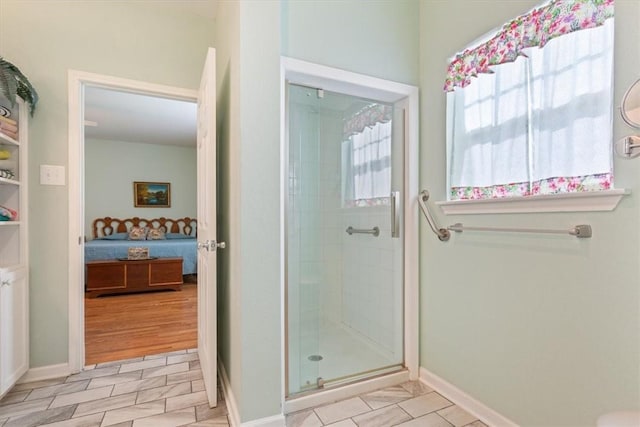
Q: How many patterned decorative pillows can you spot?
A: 2